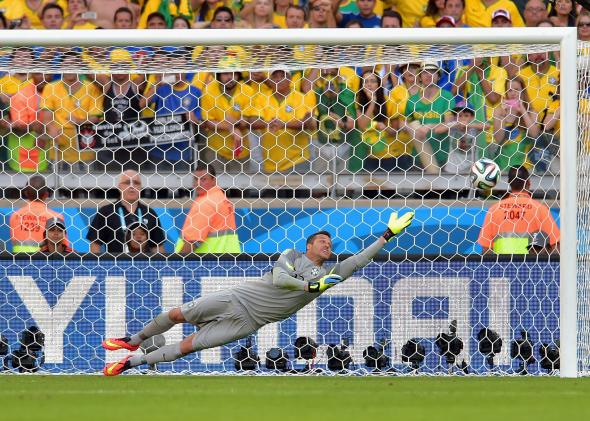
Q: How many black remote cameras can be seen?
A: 13